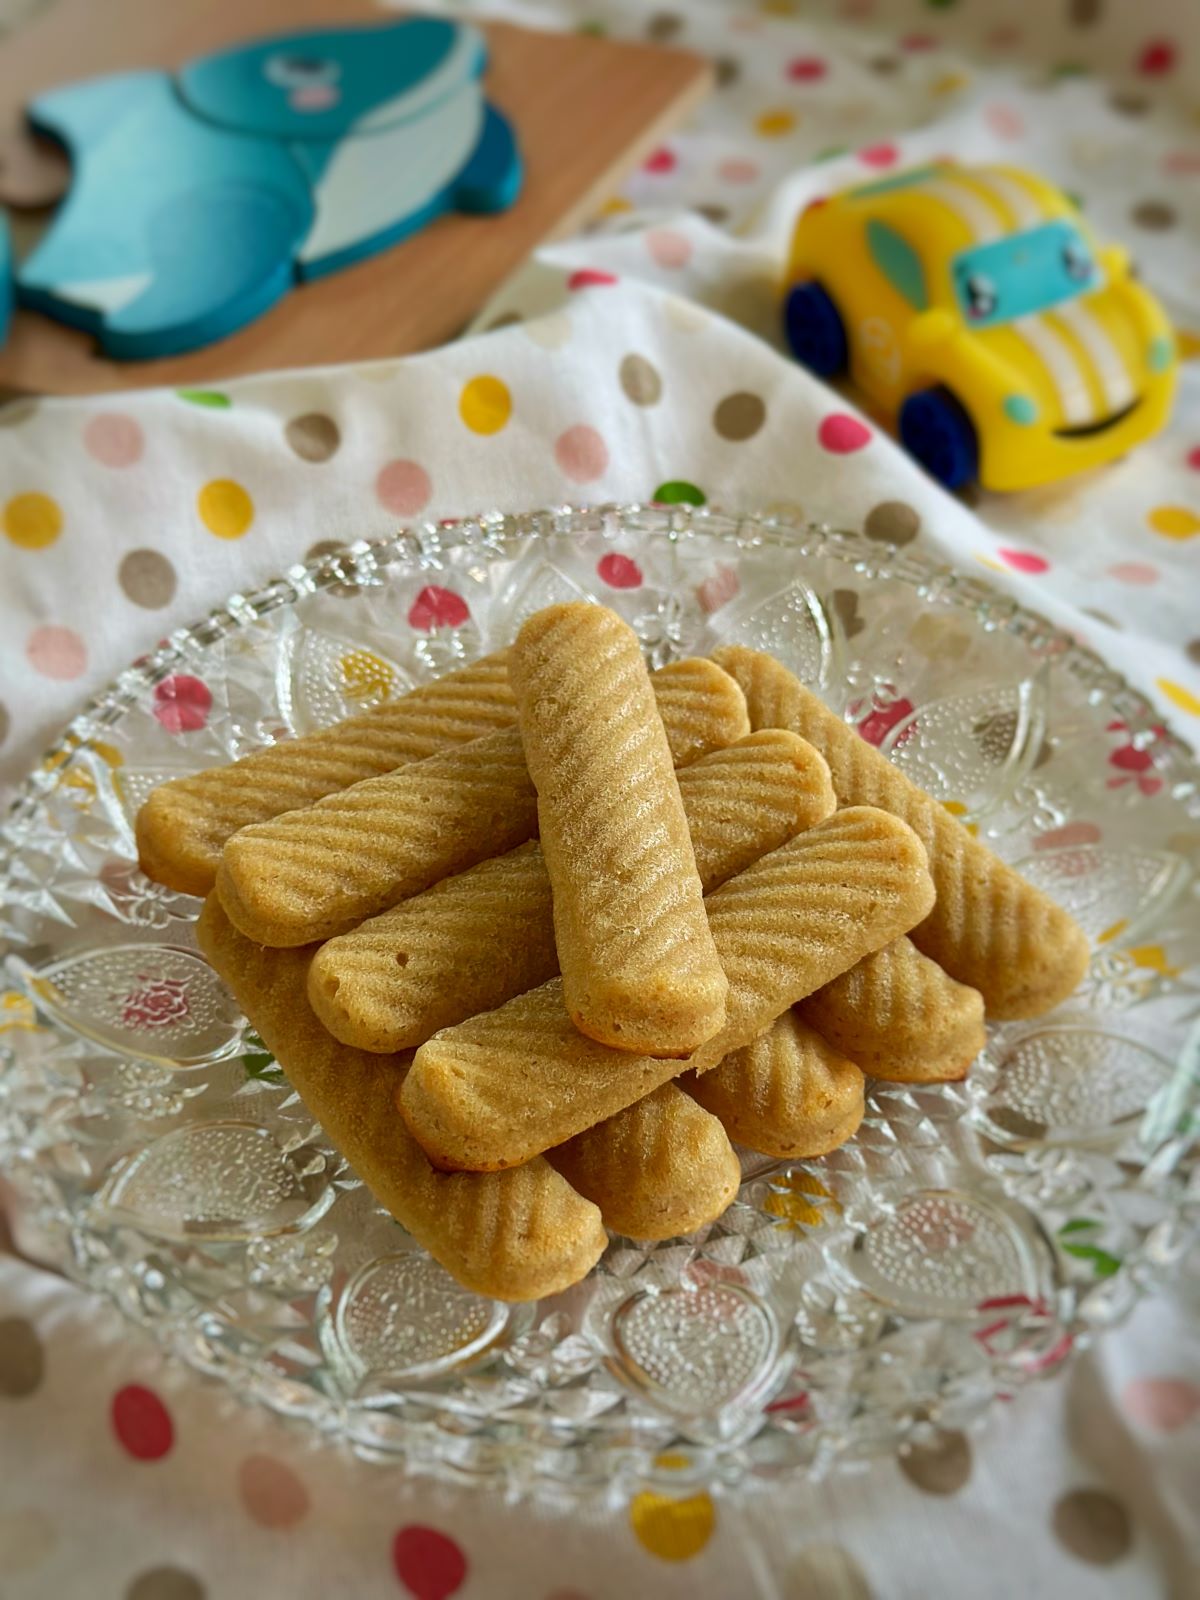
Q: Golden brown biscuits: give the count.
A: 10